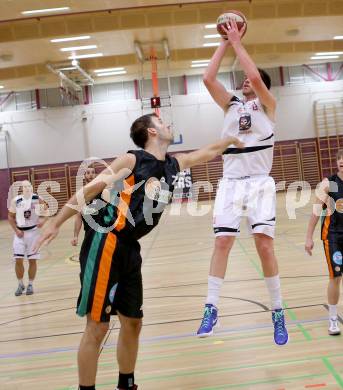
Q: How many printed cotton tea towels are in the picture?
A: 0